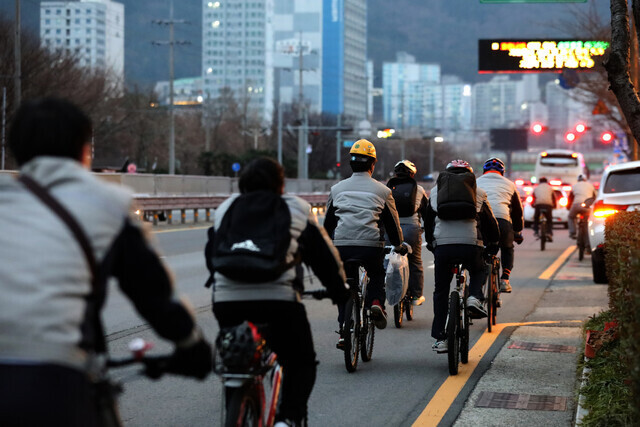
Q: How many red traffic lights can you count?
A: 4